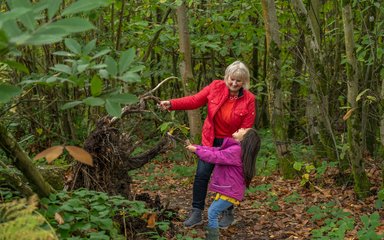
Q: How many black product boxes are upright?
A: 0